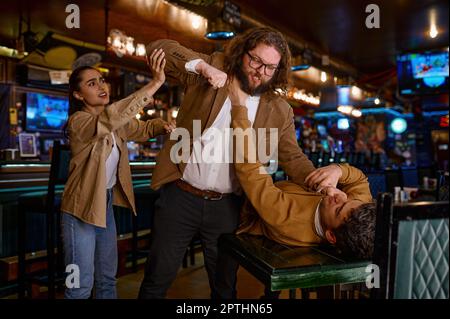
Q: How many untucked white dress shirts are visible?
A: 0